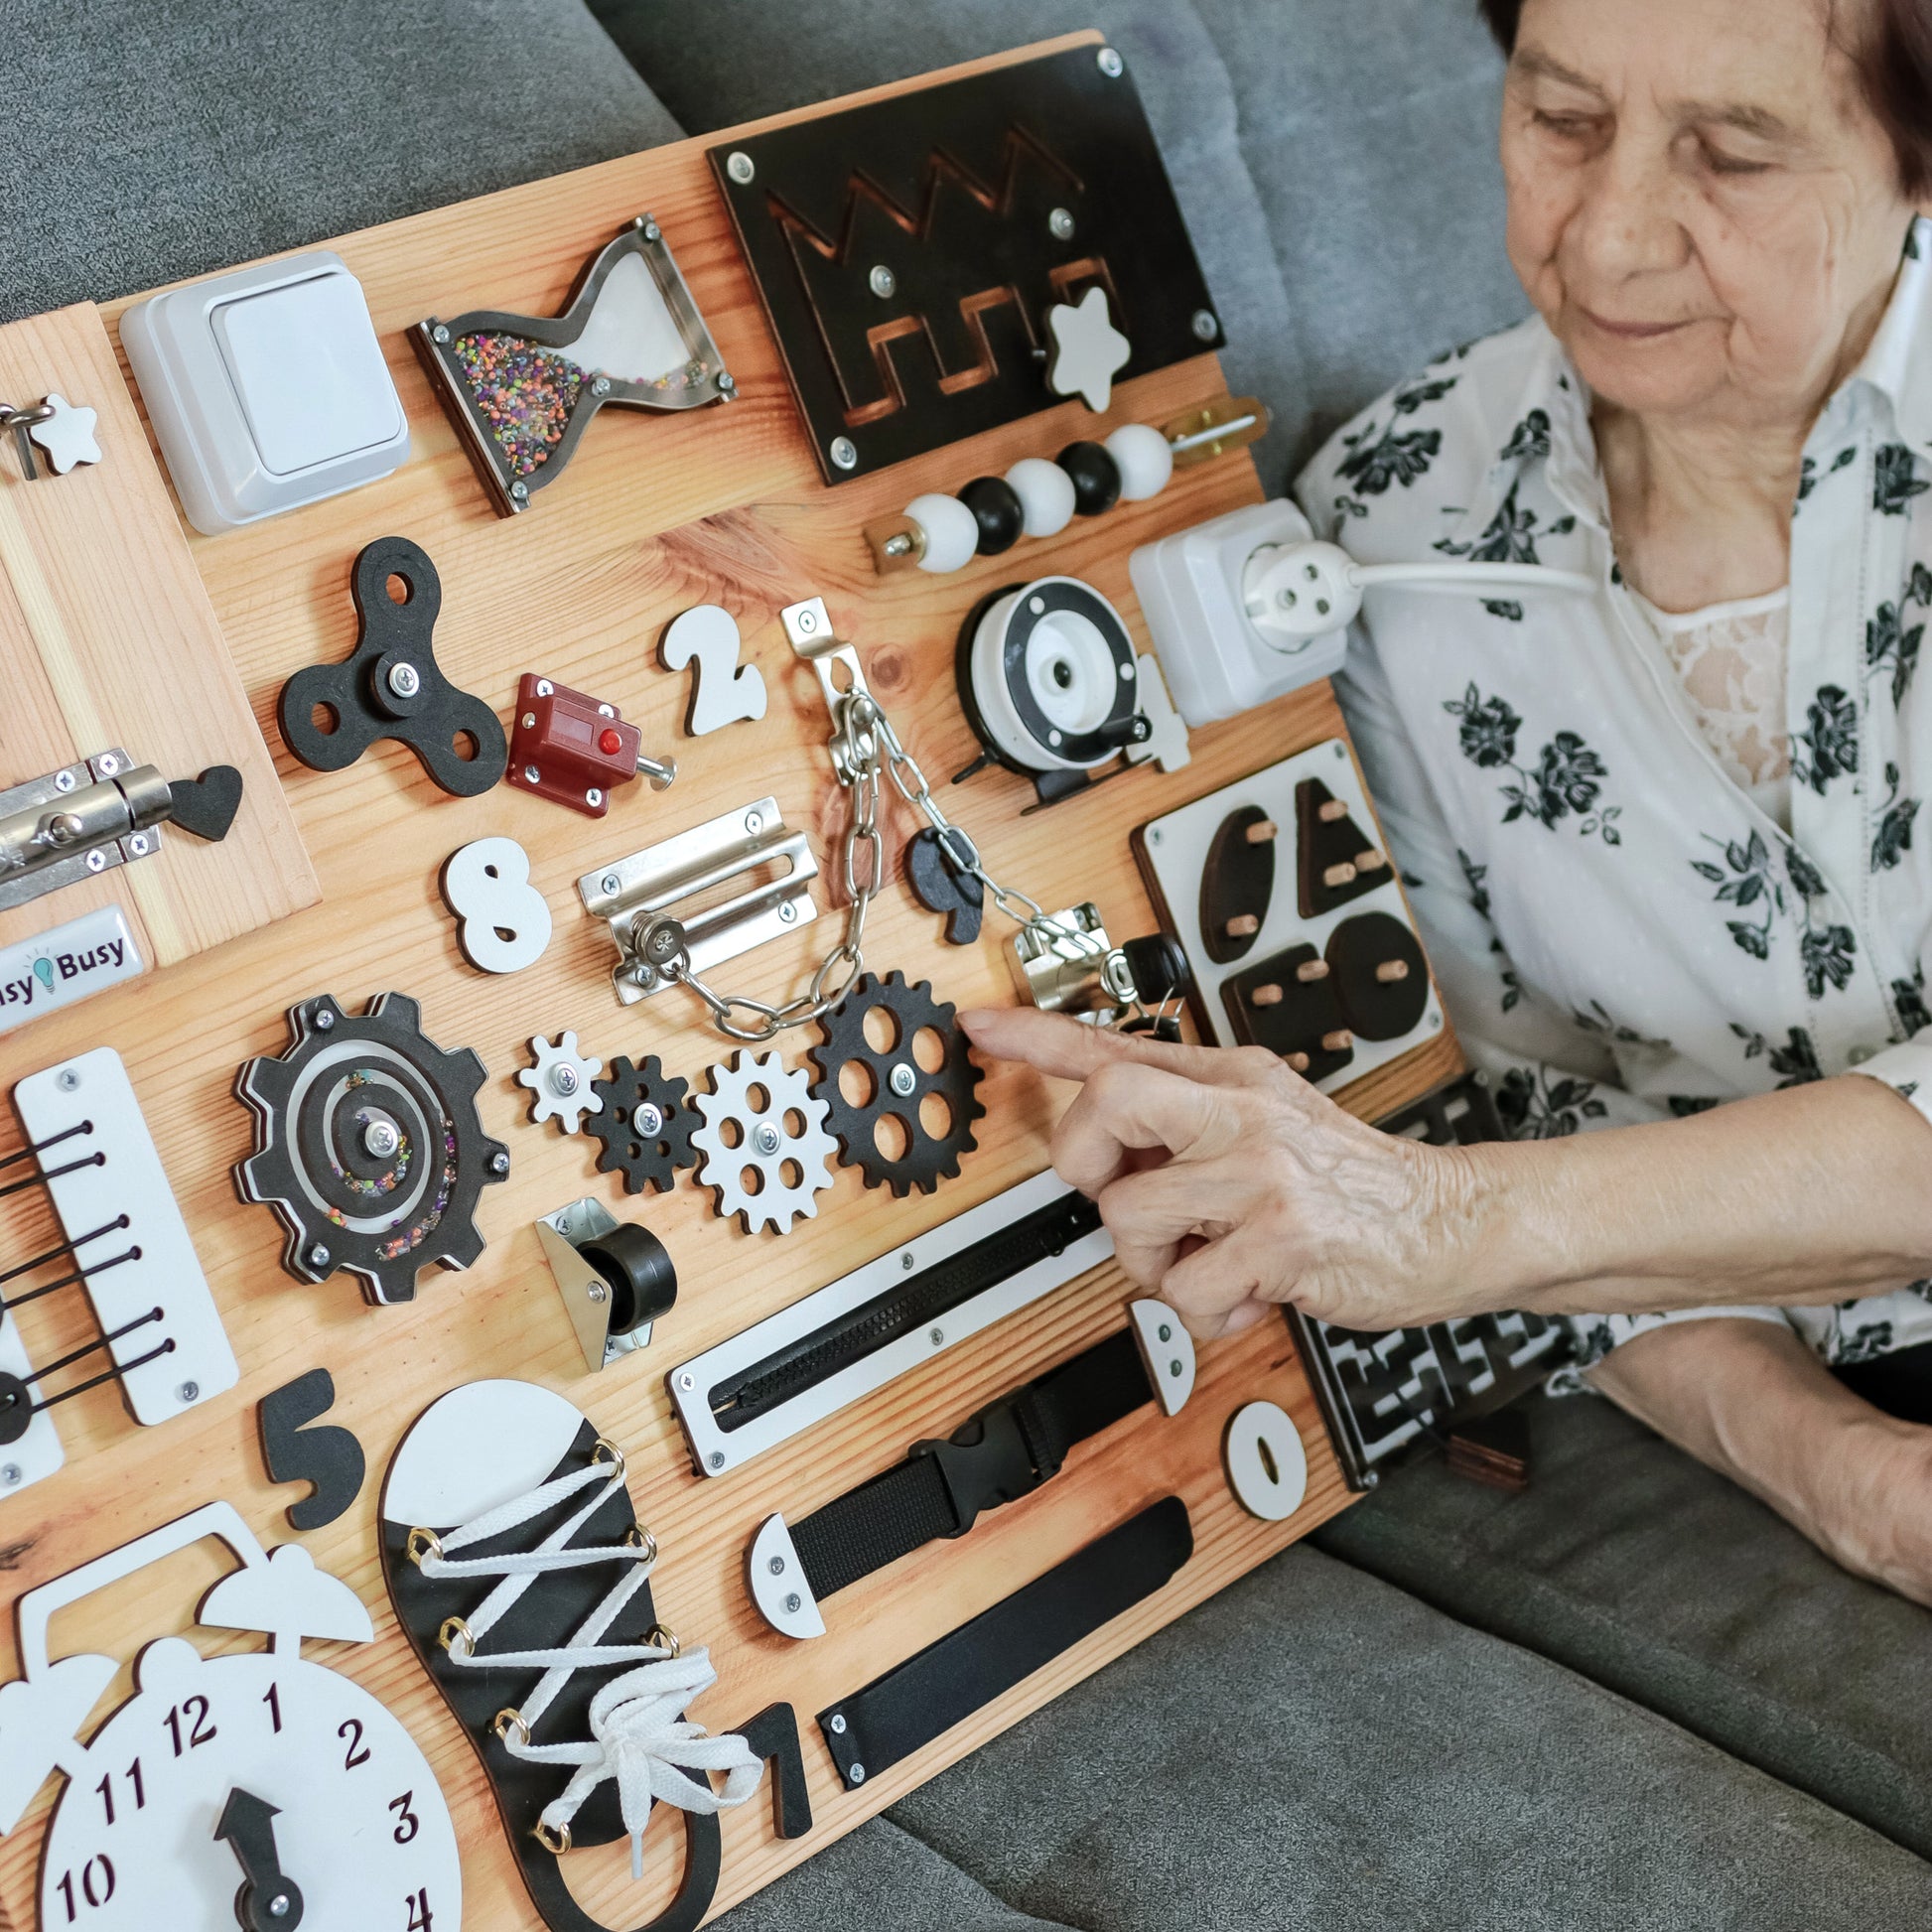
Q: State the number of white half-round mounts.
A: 2